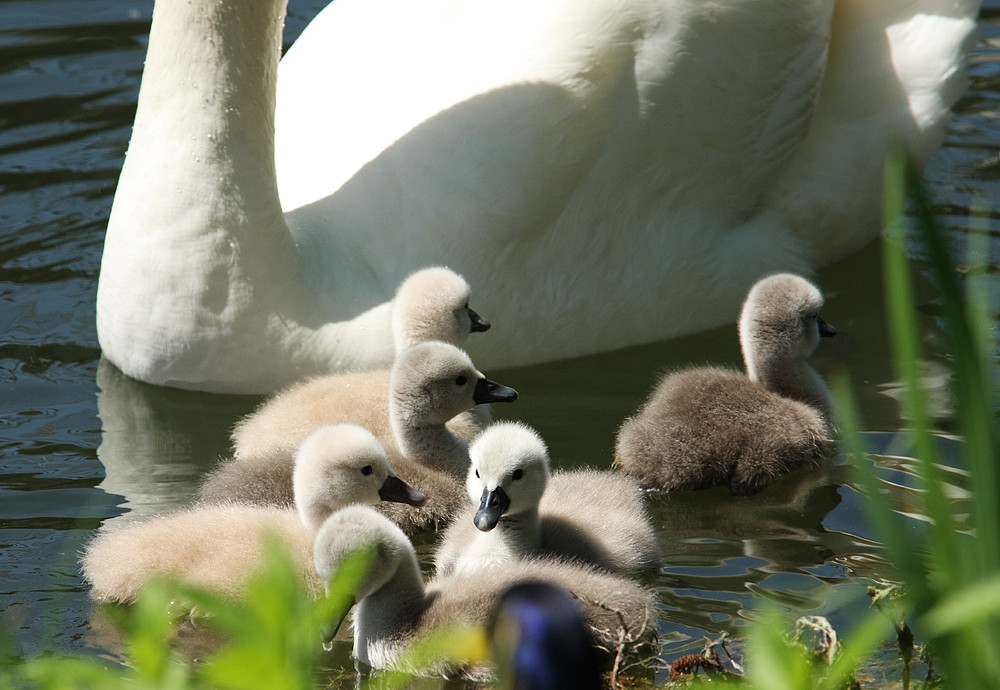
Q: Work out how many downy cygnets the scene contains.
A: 6